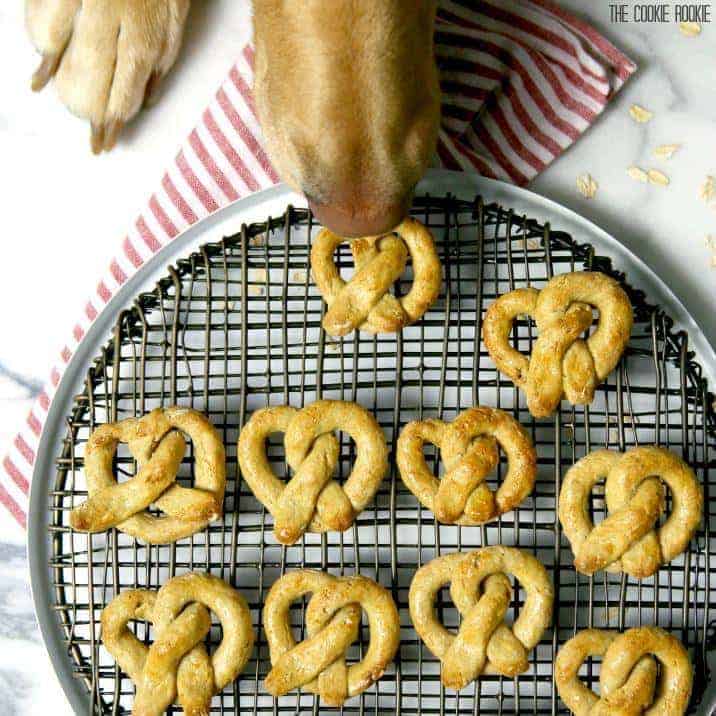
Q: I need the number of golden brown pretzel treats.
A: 10